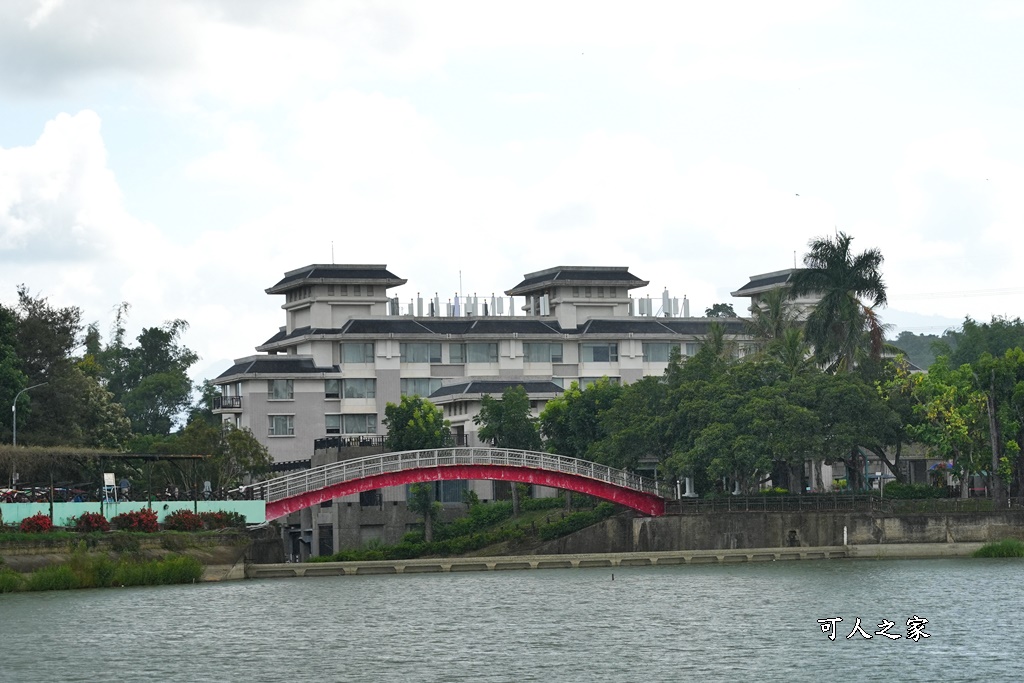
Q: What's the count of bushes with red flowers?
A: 5